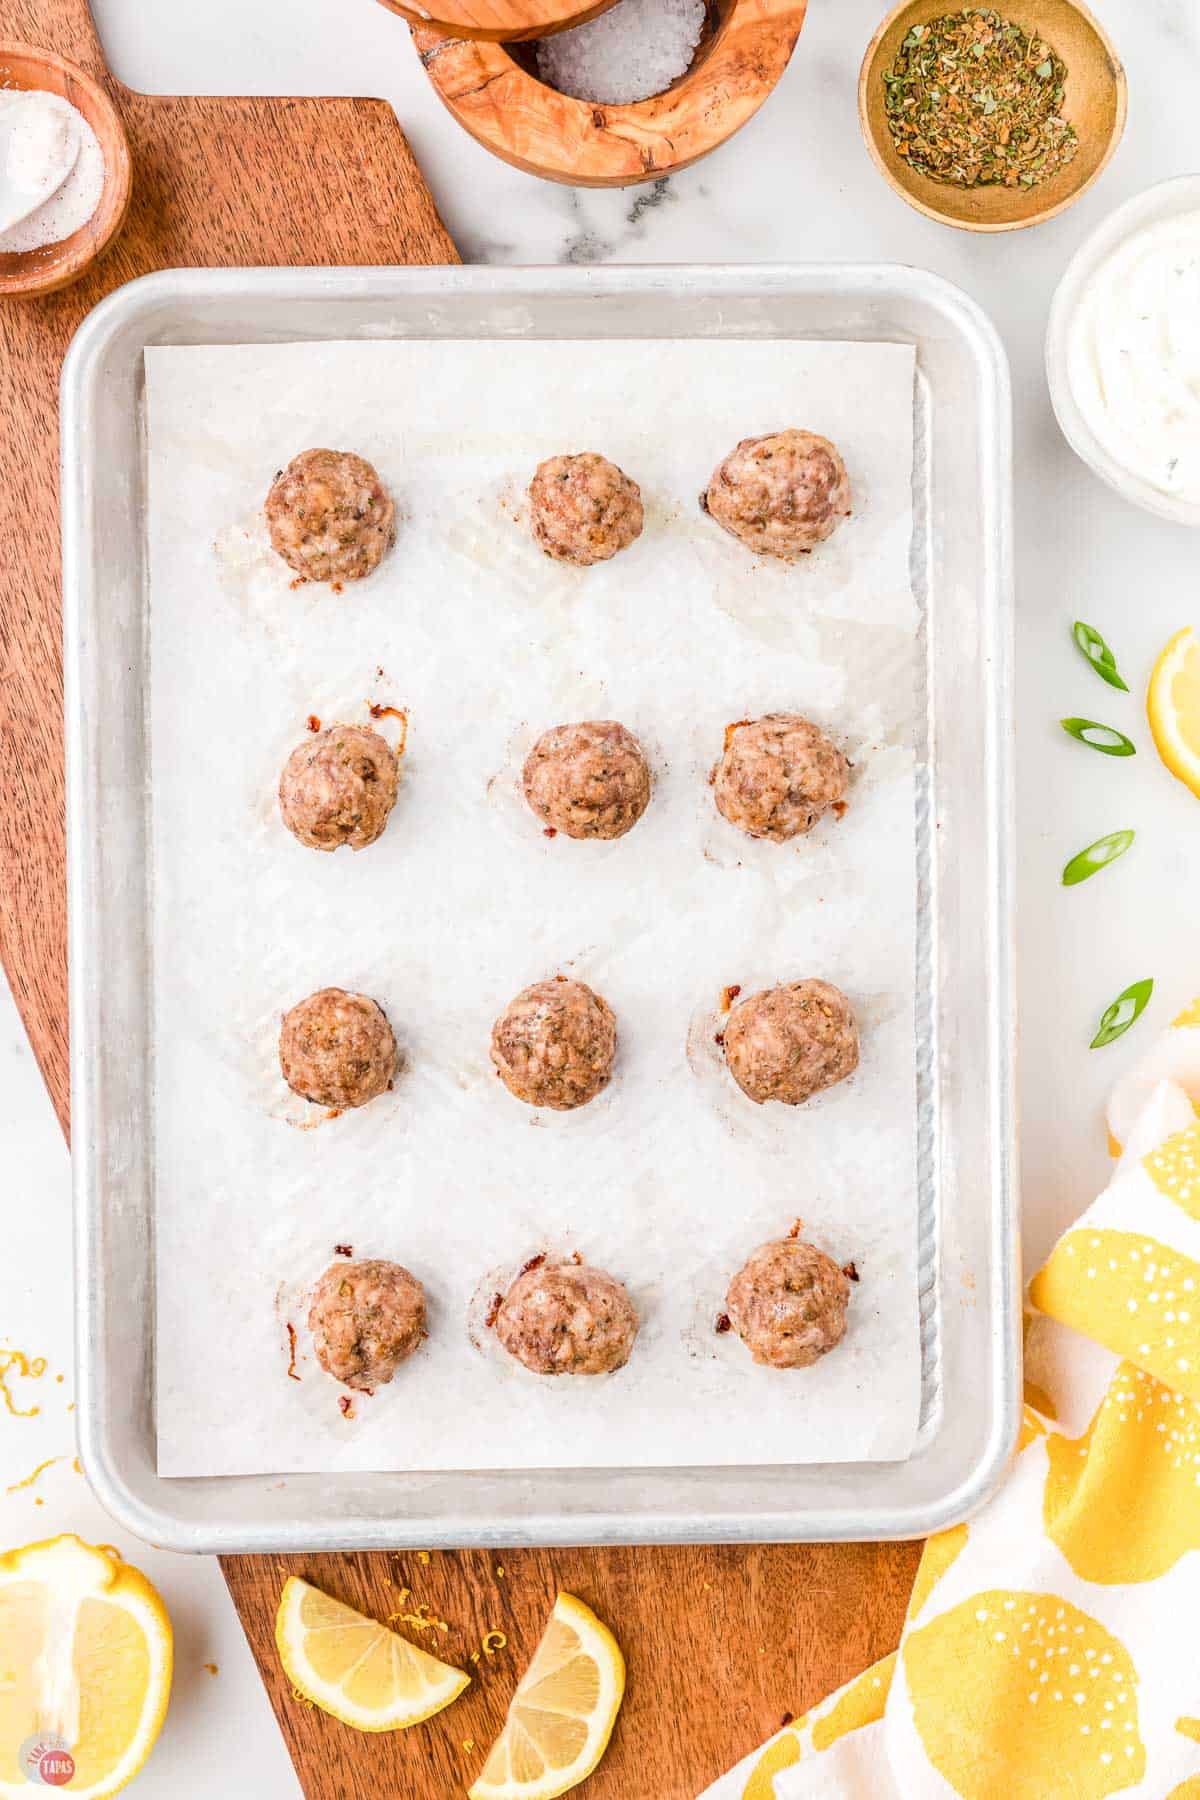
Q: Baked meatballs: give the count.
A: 12